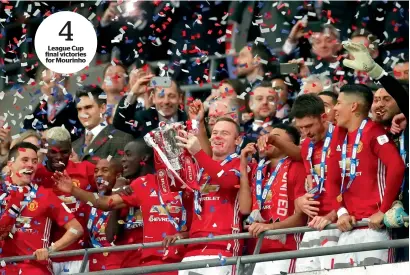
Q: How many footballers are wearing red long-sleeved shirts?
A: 2